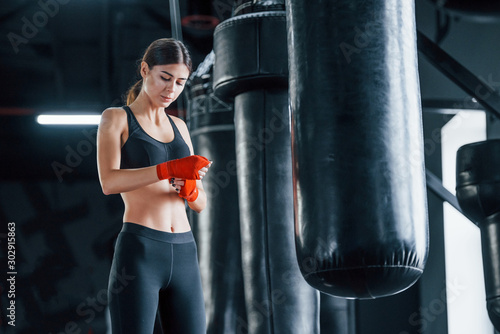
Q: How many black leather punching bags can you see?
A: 4